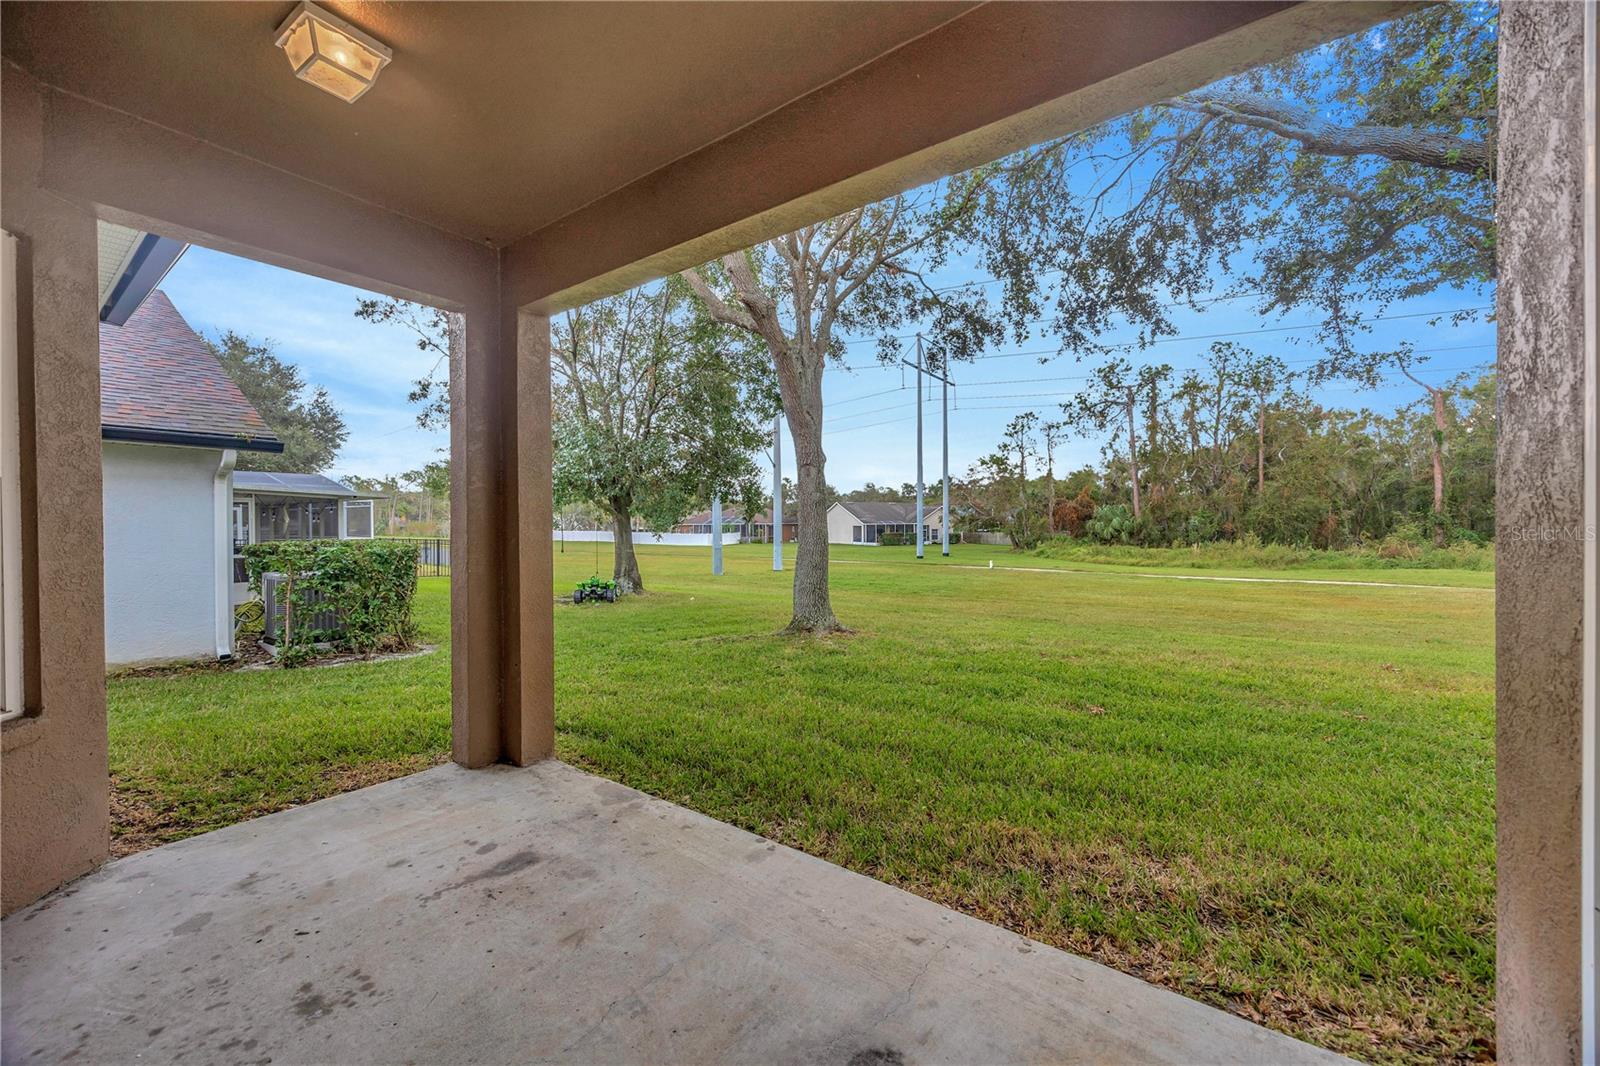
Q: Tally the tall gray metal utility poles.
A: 4